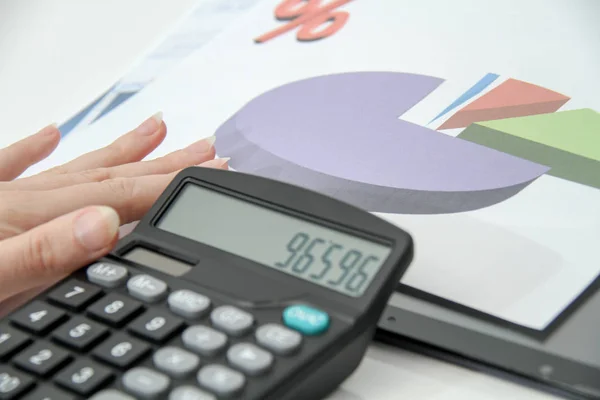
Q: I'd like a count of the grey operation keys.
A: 12